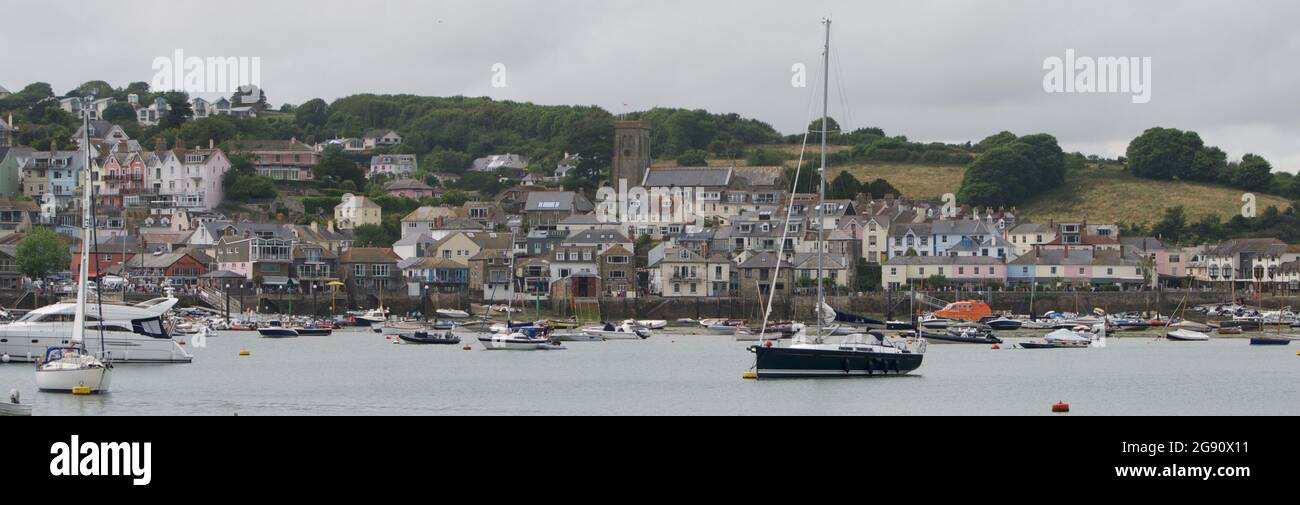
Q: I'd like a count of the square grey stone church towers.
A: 1